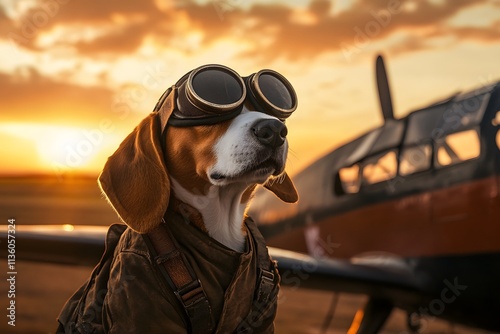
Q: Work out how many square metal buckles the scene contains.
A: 2